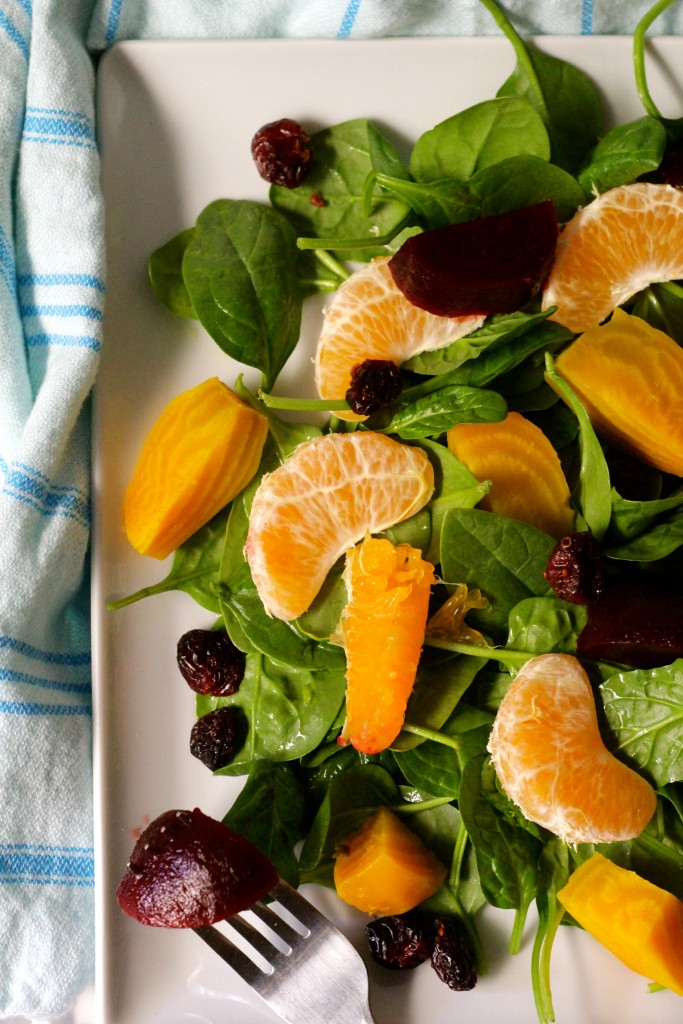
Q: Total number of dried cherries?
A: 7